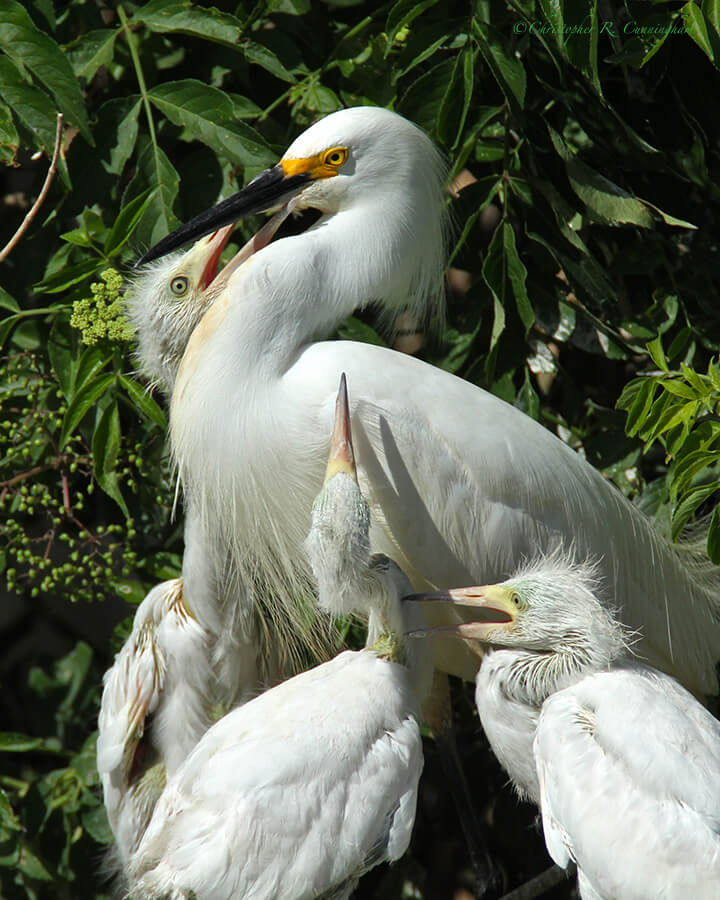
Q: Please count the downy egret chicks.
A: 3